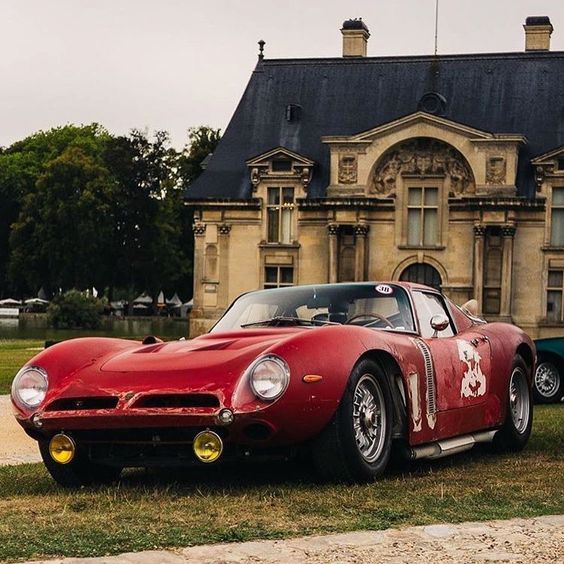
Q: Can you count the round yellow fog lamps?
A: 2